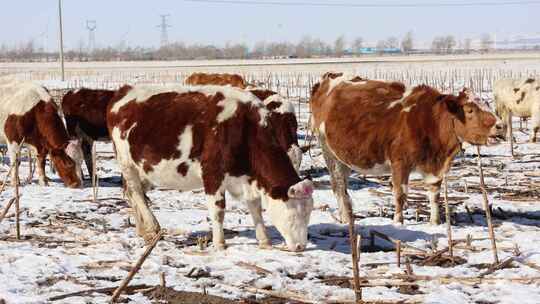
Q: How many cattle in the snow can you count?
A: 7